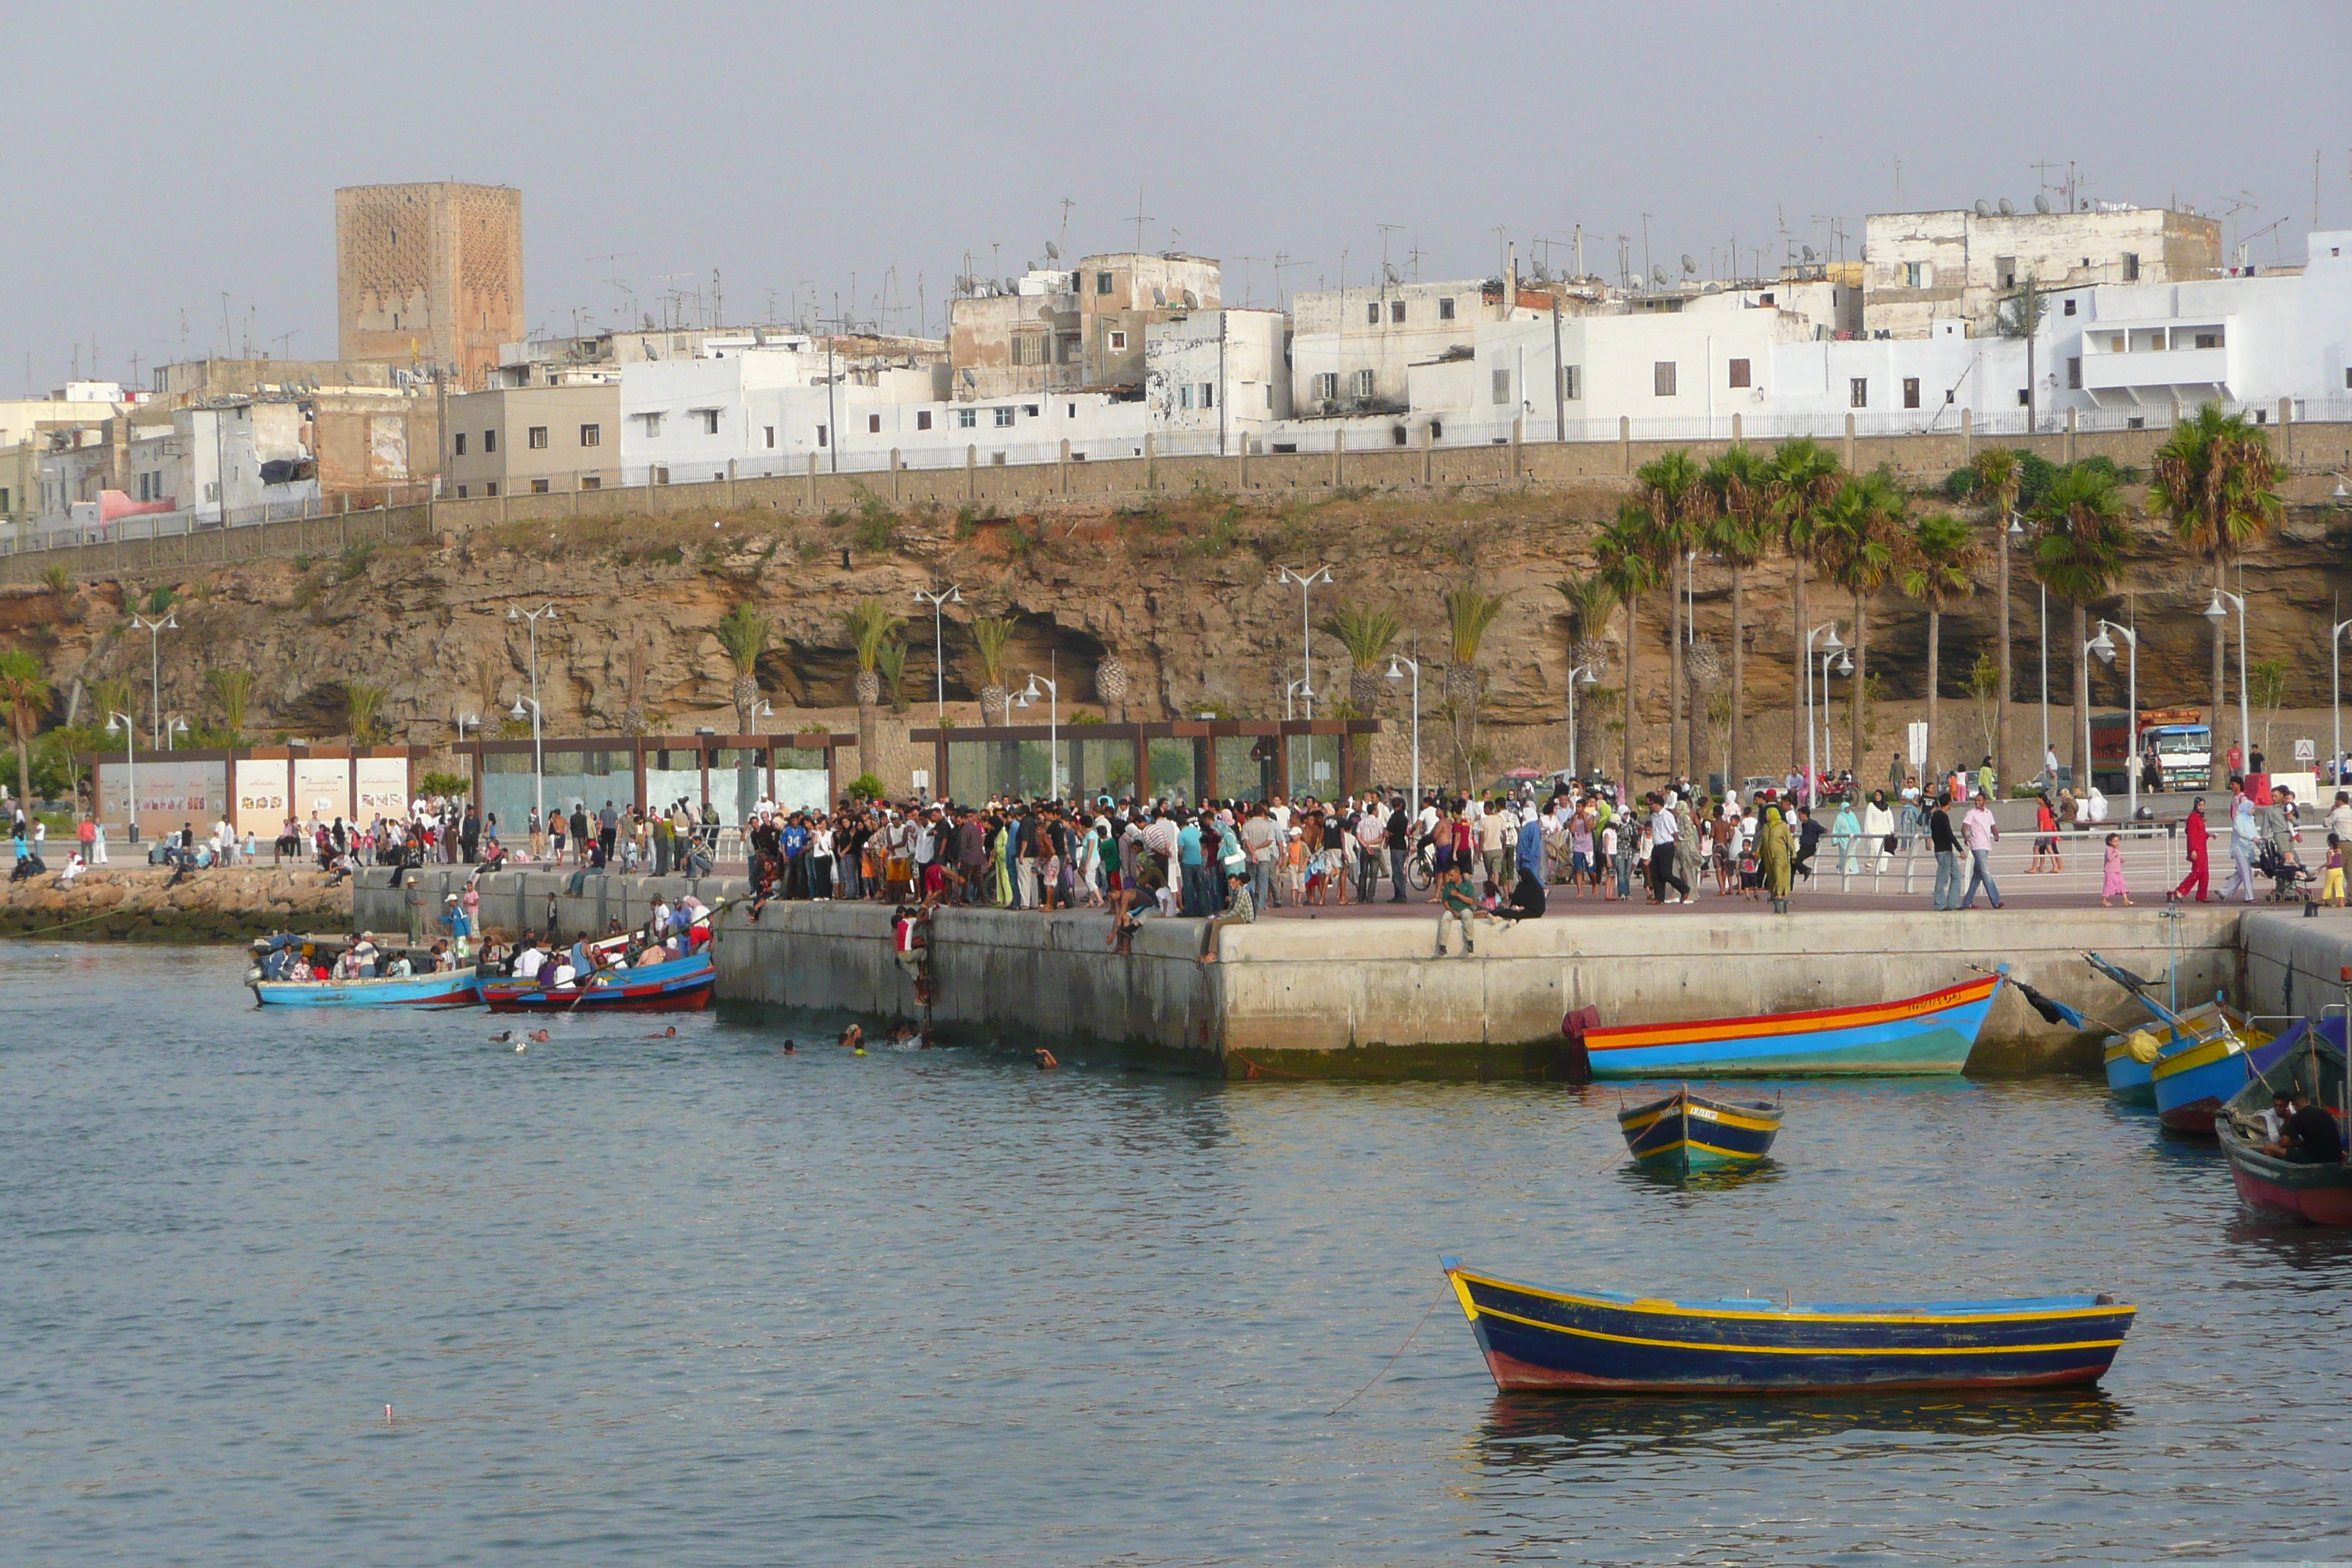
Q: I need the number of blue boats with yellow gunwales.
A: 4